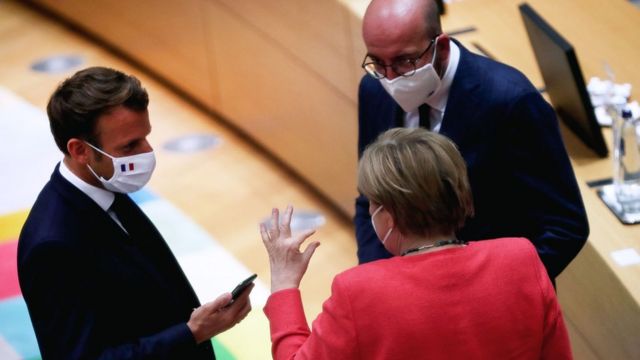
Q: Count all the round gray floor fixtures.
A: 3